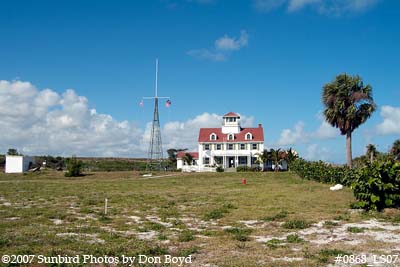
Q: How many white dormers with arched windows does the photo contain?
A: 3